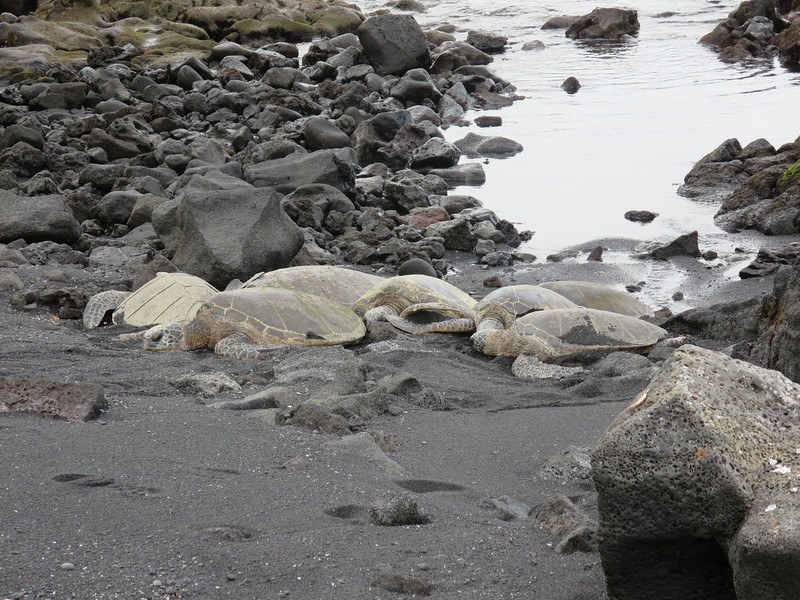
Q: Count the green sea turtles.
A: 7